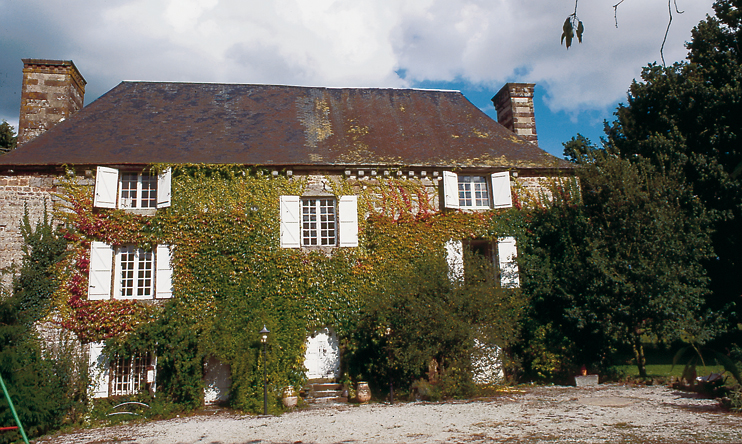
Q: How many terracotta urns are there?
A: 2